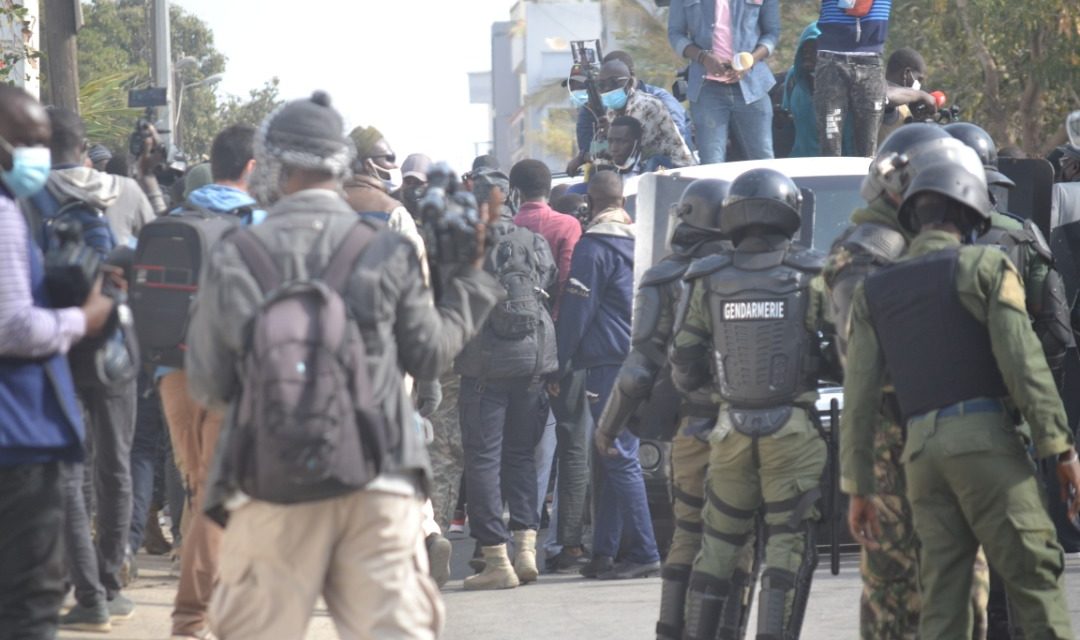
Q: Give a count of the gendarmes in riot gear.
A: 5